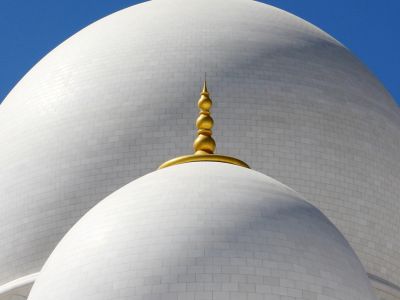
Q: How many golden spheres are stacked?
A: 3